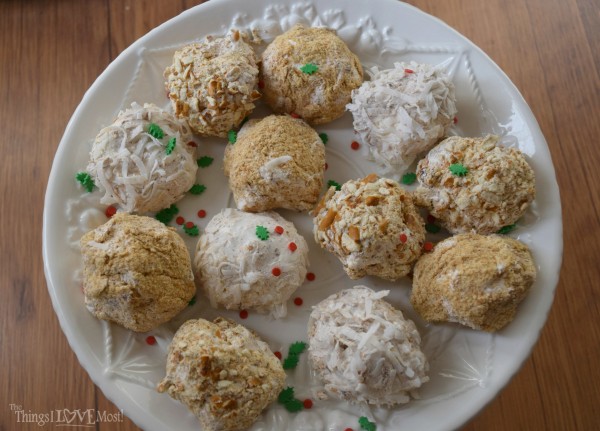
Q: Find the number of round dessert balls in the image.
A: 12